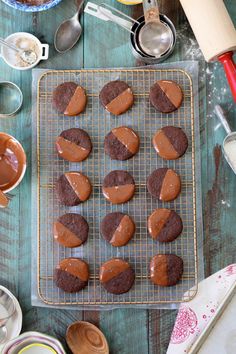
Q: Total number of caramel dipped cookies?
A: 15